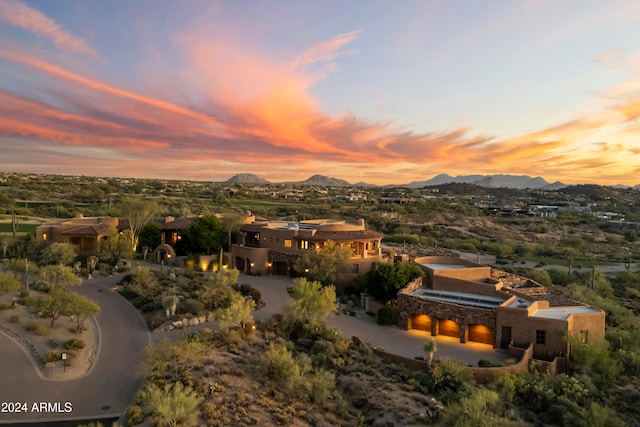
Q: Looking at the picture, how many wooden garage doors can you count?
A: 3